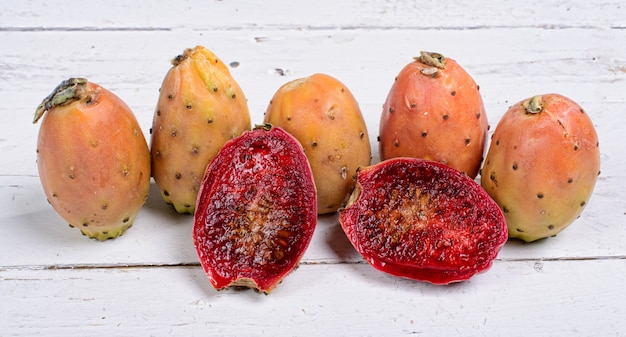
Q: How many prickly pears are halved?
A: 2